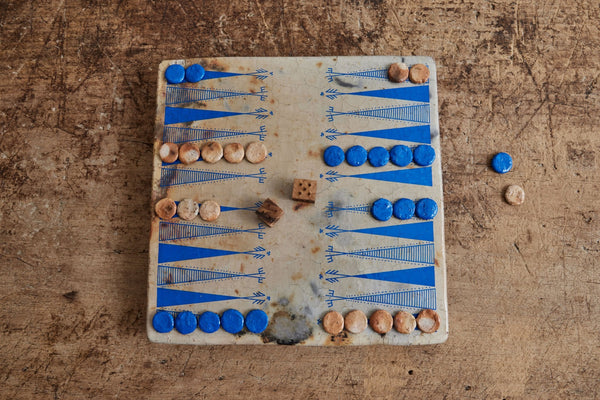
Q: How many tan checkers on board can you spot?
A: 15